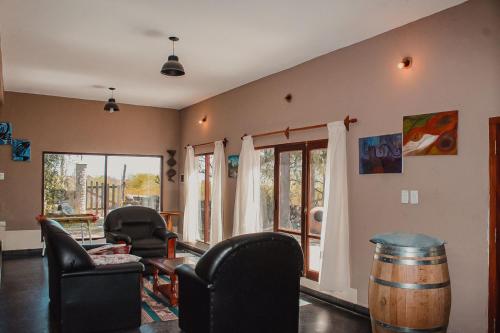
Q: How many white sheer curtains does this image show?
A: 4